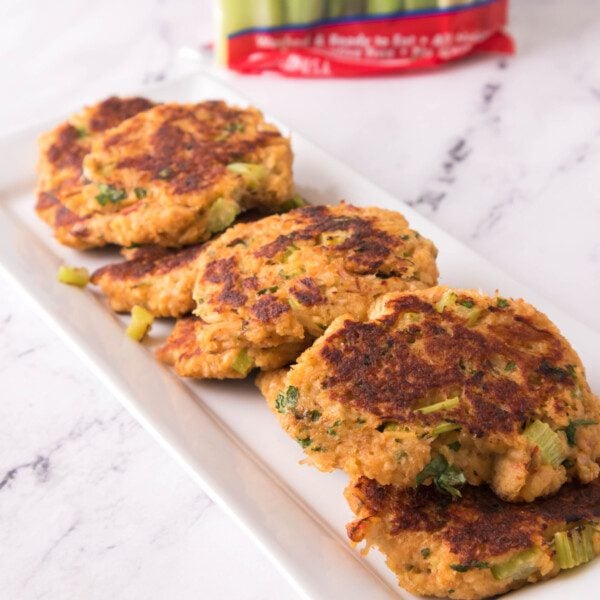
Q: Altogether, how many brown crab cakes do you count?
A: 7